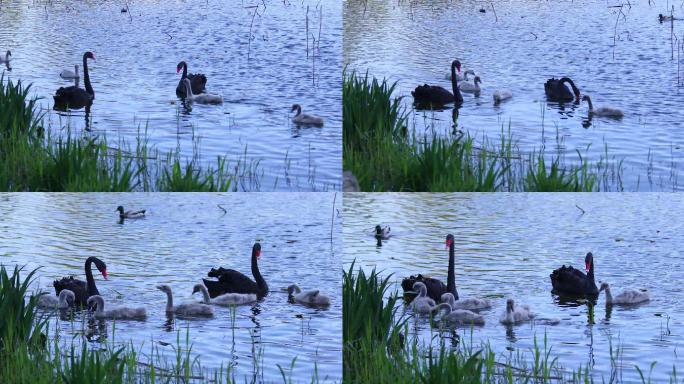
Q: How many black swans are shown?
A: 8